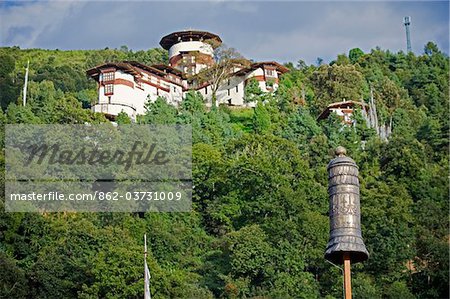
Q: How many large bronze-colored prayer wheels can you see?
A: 1